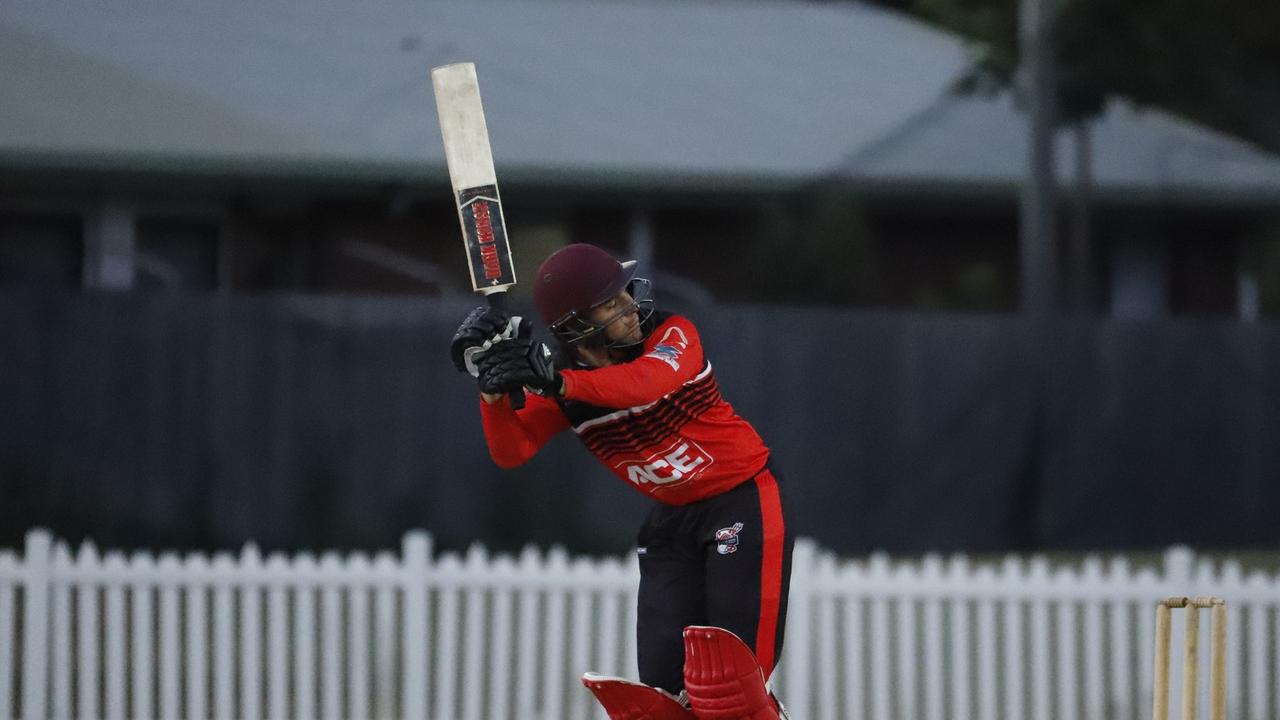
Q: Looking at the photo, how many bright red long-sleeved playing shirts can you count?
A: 1